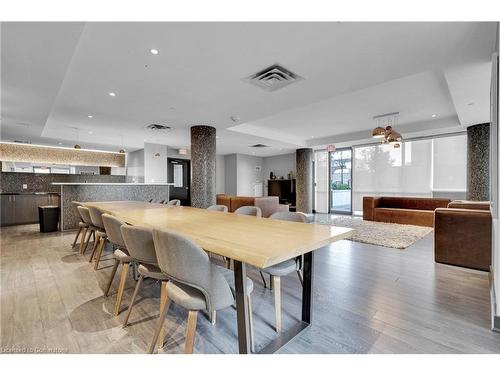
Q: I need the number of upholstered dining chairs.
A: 12